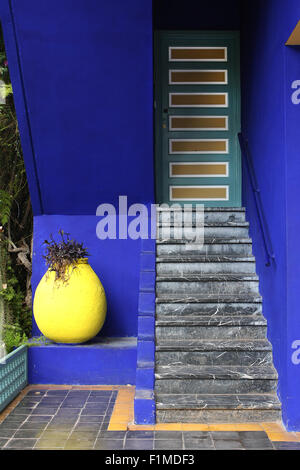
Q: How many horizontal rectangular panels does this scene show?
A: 7